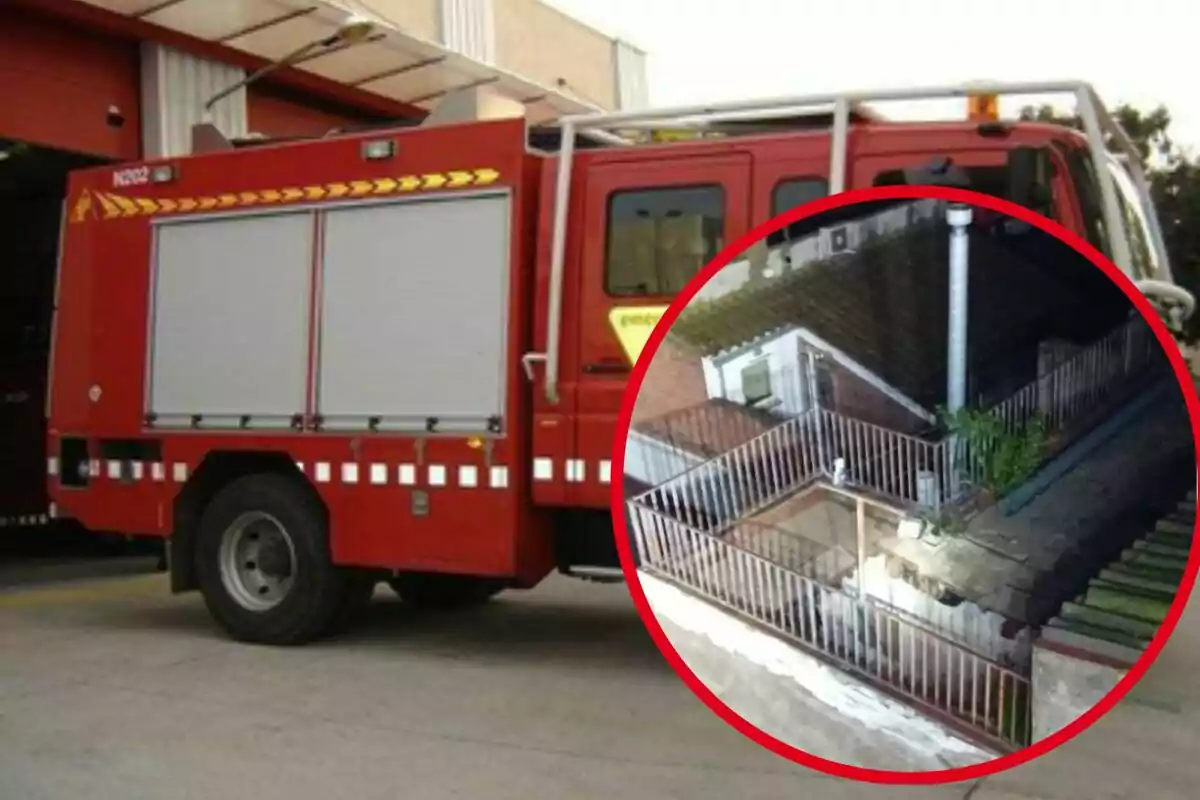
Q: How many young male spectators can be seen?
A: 0